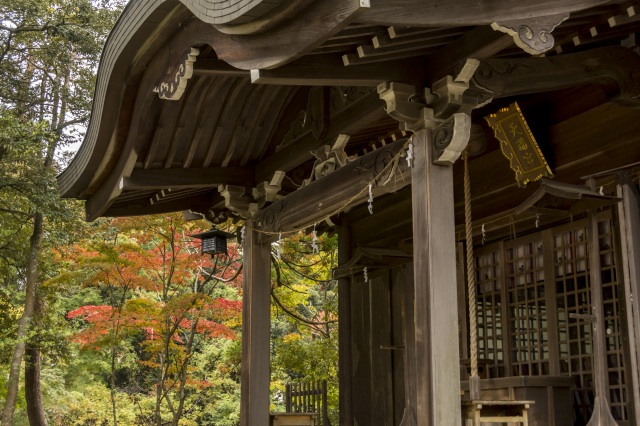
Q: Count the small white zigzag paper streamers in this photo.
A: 9